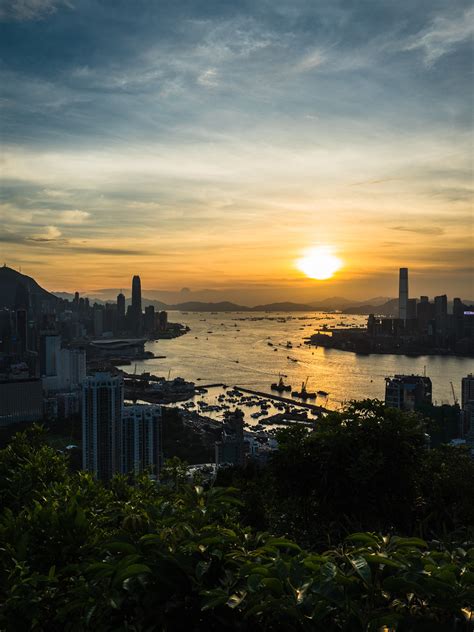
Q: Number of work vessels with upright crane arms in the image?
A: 2